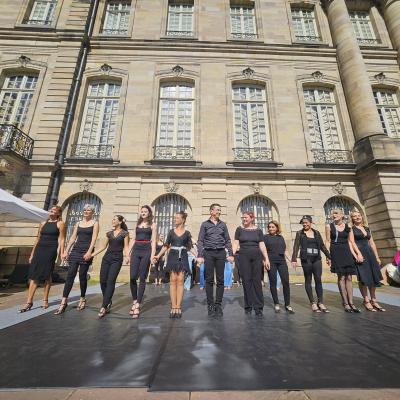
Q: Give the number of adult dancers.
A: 11